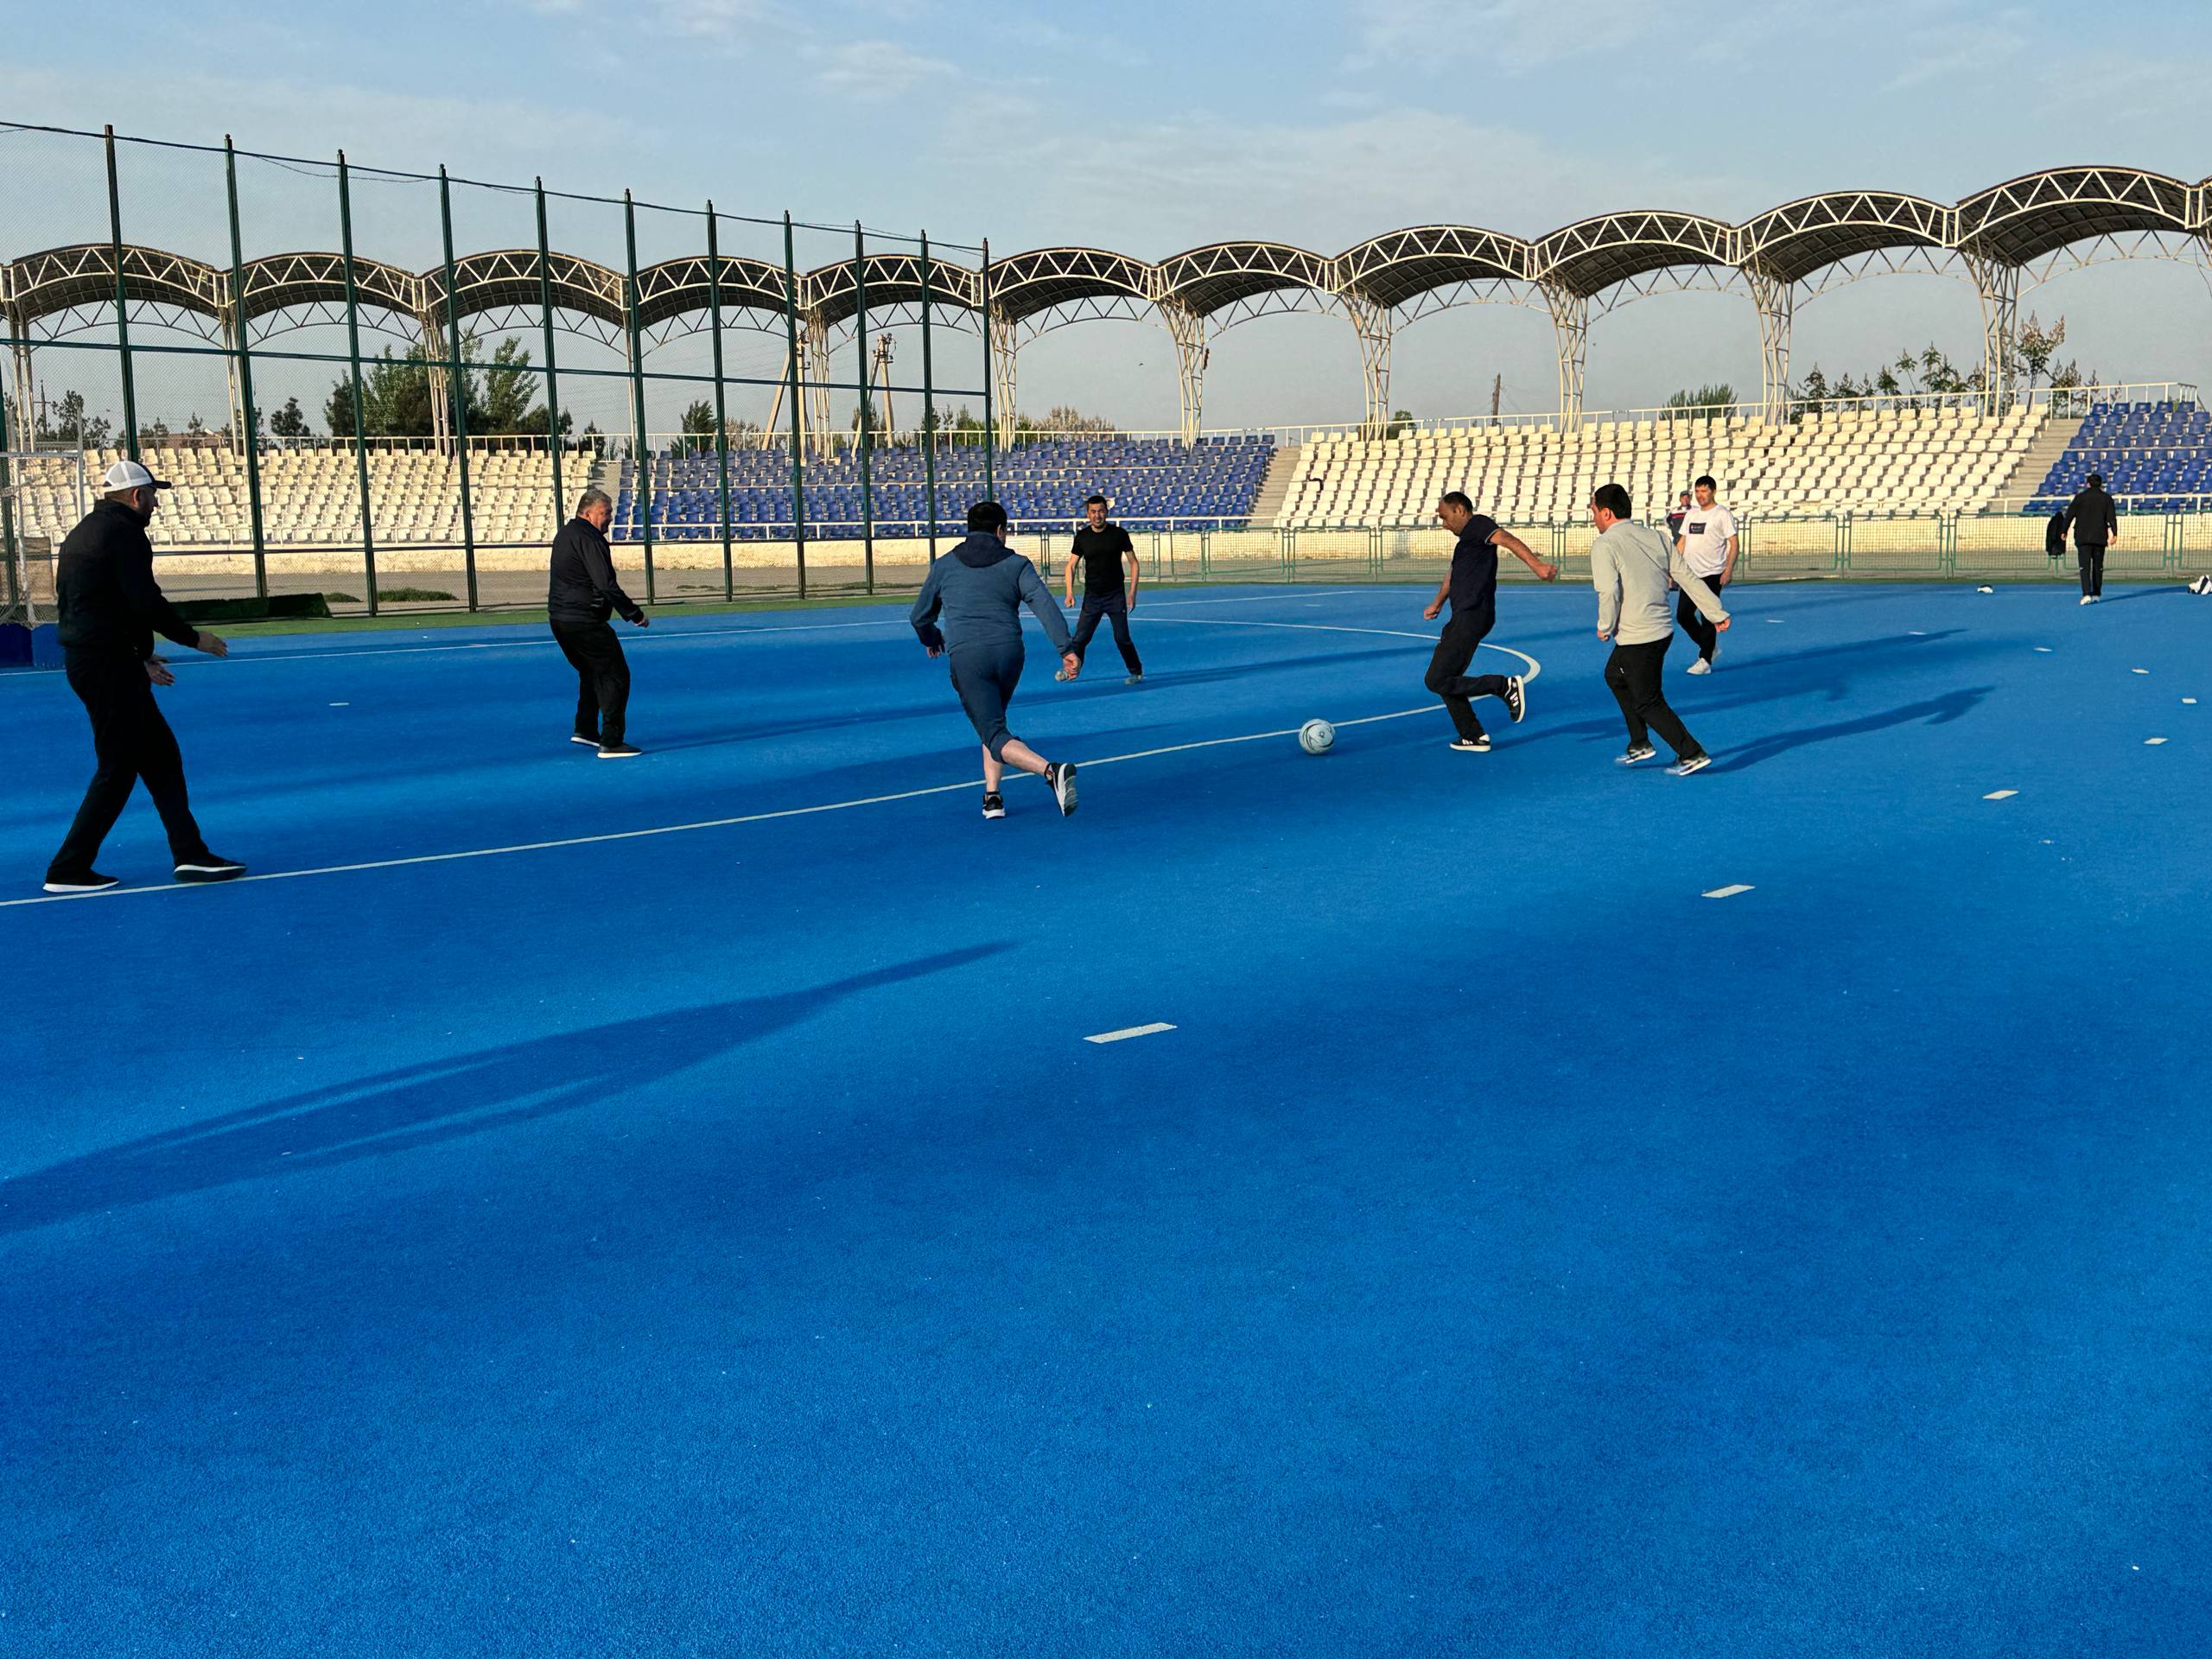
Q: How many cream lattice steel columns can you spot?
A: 11